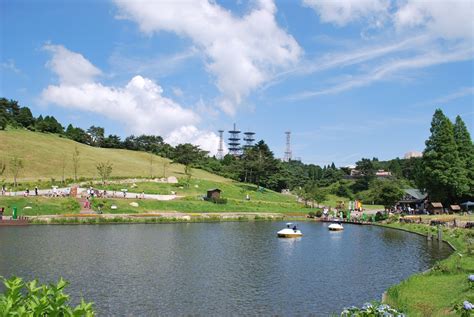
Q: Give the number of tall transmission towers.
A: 4